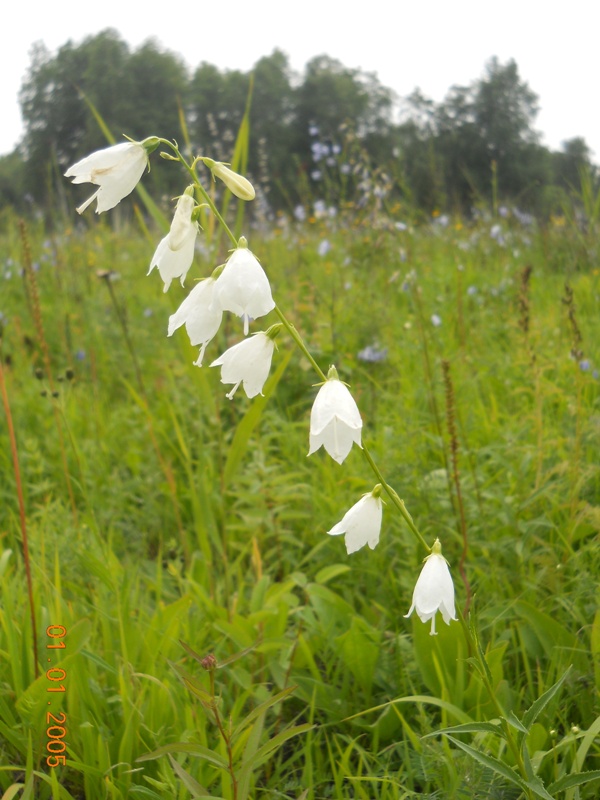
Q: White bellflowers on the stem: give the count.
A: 8